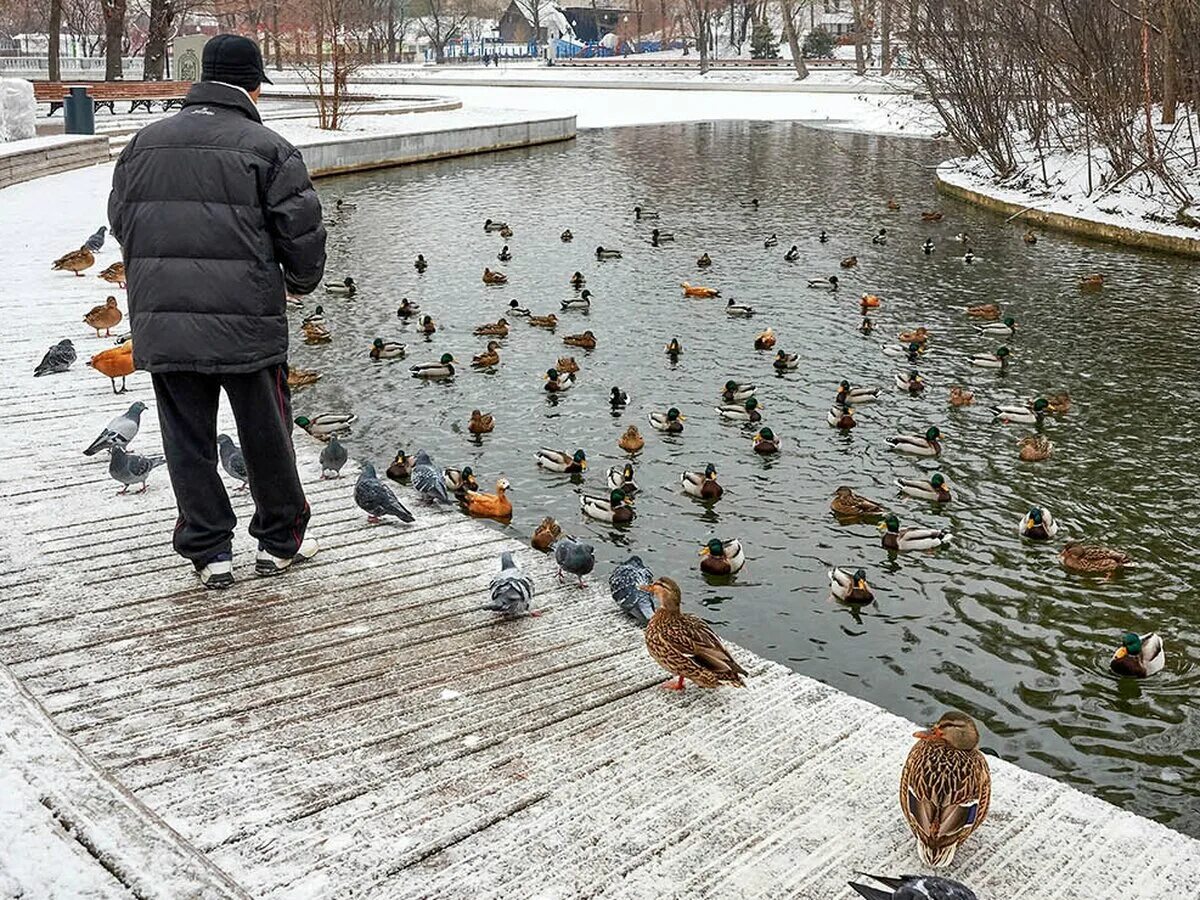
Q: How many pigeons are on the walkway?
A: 12